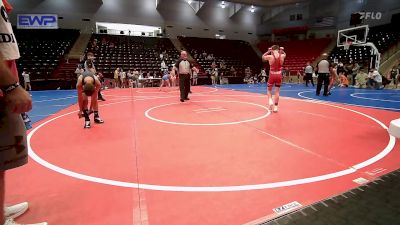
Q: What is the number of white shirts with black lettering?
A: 1